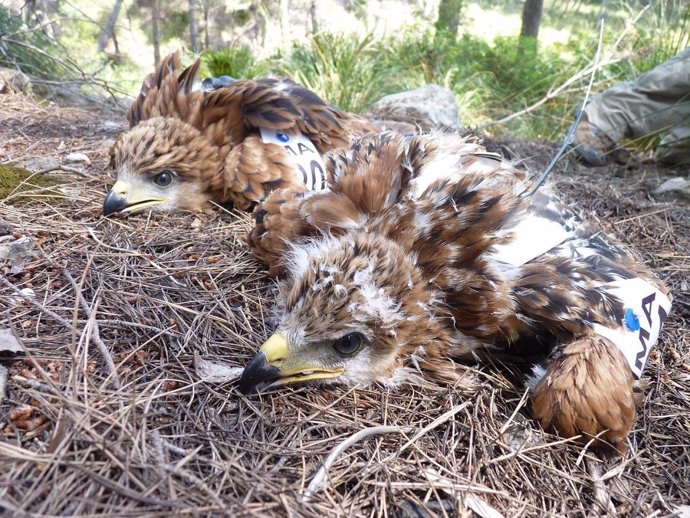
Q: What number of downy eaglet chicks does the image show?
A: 2